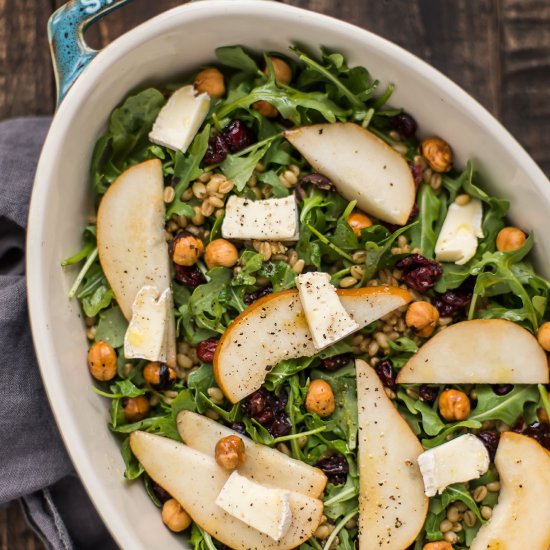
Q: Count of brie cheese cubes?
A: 7